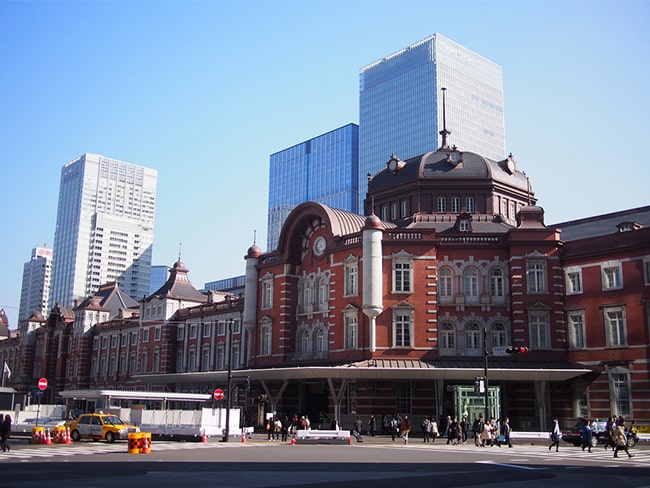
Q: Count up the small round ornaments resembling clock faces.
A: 3